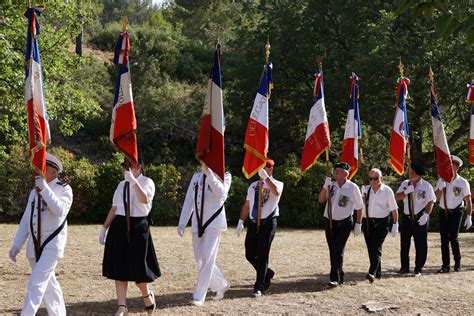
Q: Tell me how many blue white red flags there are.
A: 9